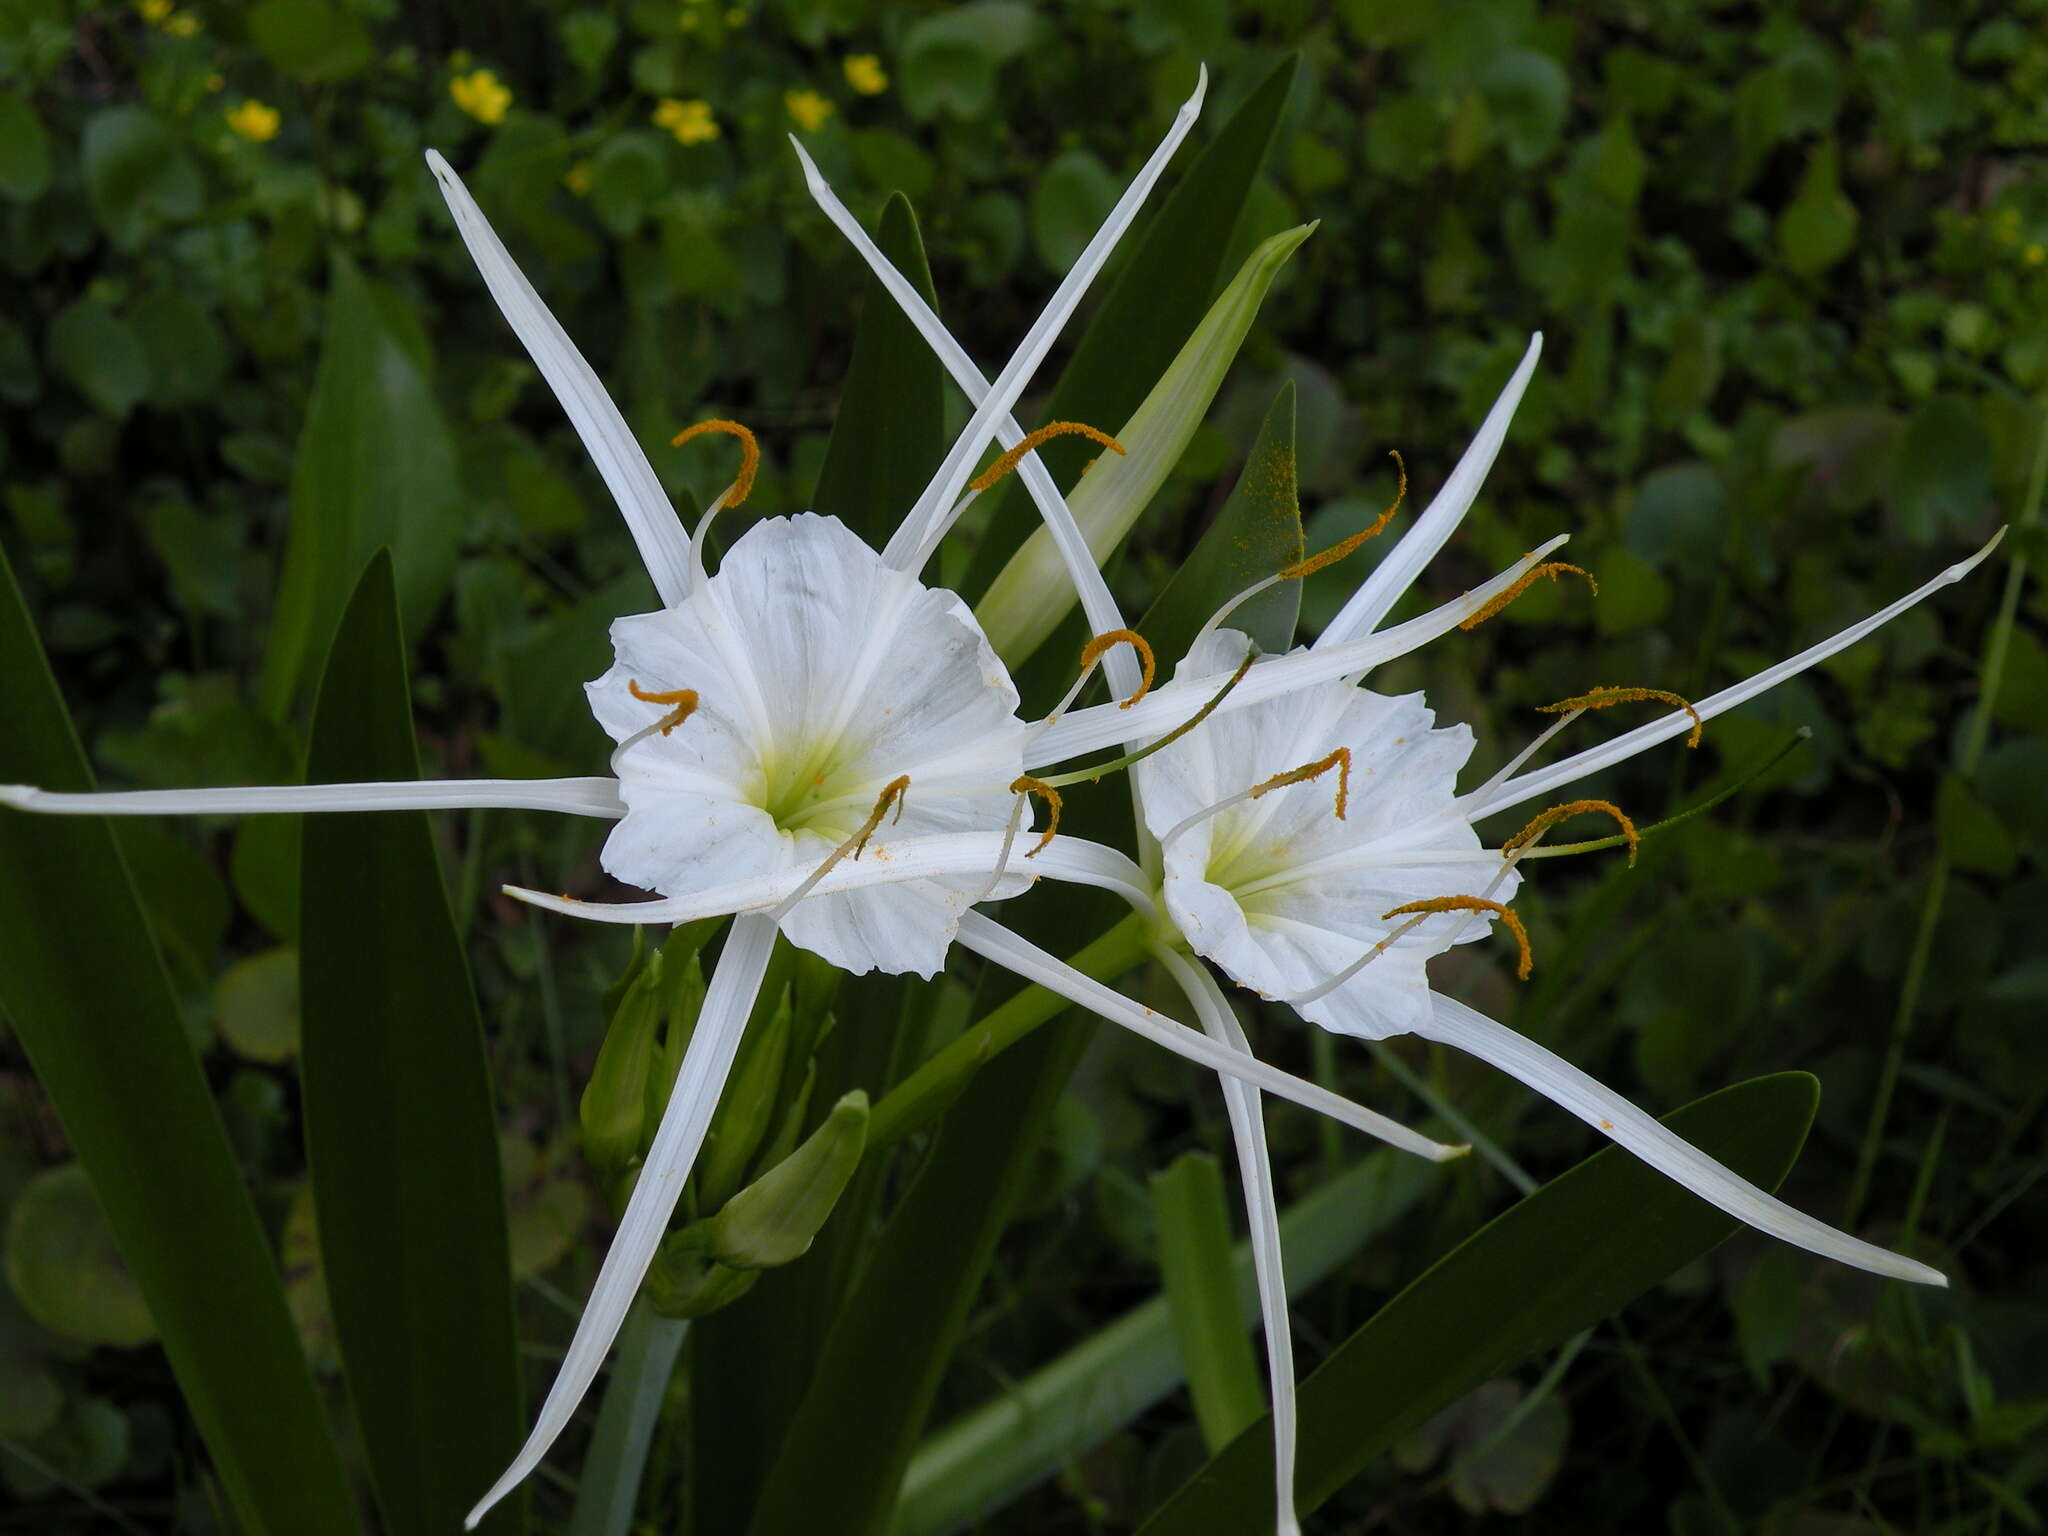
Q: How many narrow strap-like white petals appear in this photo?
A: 12